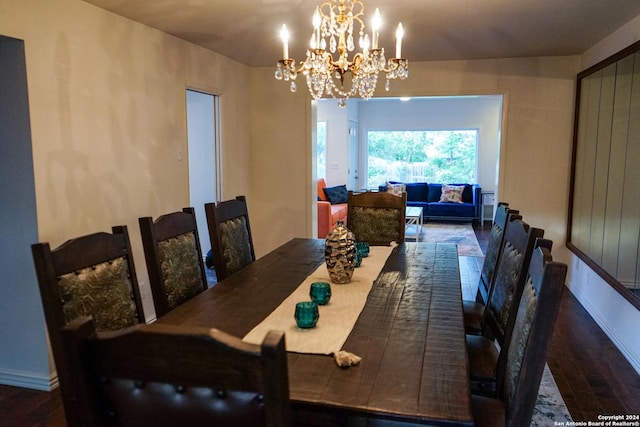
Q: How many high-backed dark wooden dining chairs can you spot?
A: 8